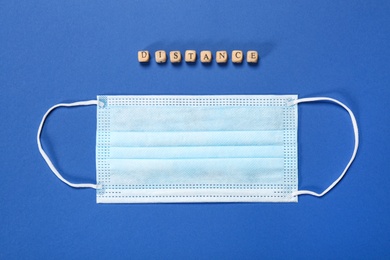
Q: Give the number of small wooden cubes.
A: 8